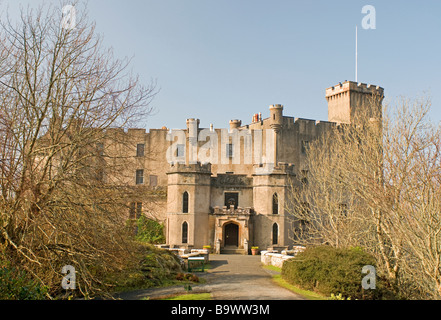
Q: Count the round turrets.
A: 3